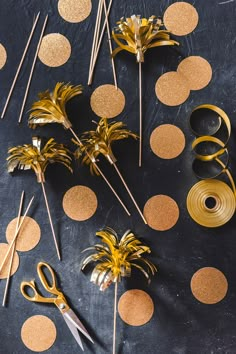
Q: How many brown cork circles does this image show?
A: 15